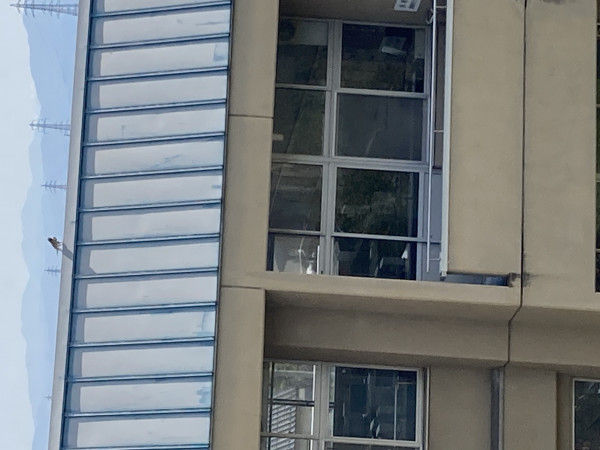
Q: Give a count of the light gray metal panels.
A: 14